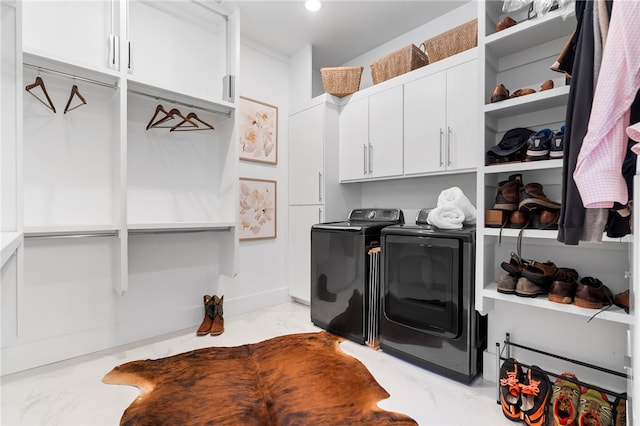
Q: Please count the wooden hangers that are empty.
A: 5